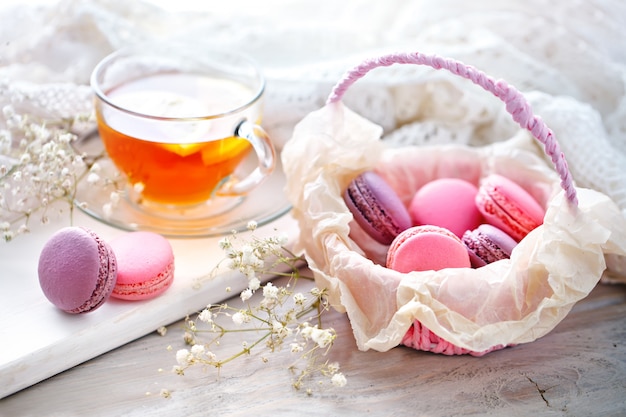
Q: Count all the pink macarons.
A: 4